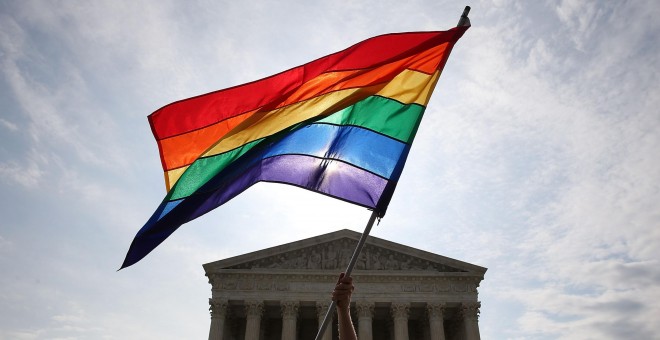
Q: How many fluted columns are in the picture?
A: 8